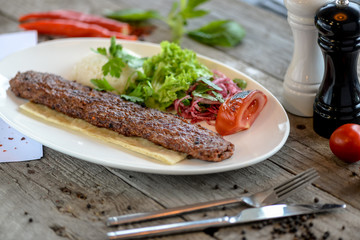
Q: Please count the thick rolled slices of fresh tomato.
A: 1